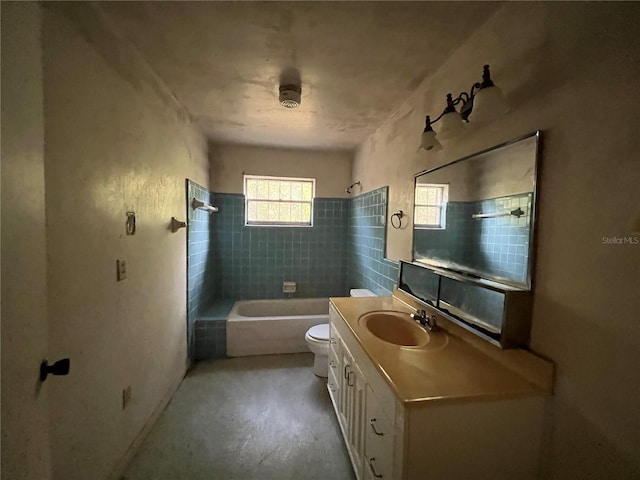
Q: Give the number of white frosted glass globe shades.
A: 3